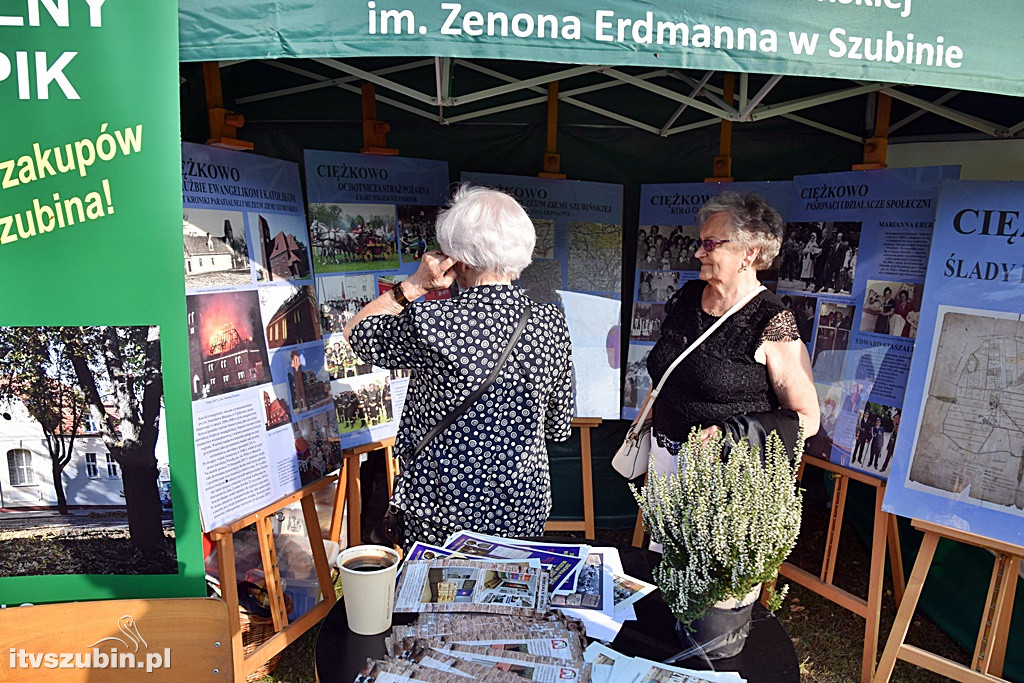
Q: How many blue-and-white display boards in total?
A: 6